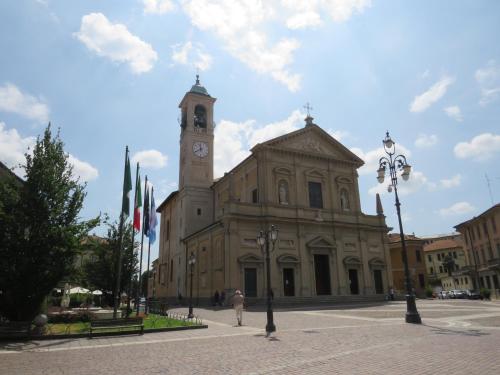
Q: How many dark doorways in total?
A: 5